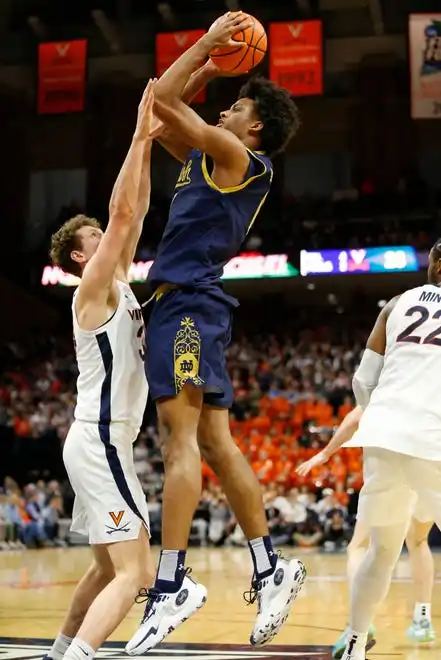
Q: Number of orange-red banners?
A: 3